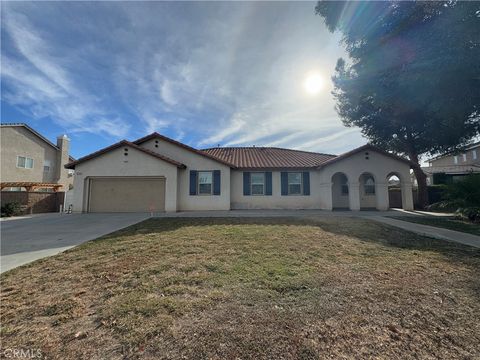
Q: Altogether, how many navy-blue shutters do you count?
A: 6